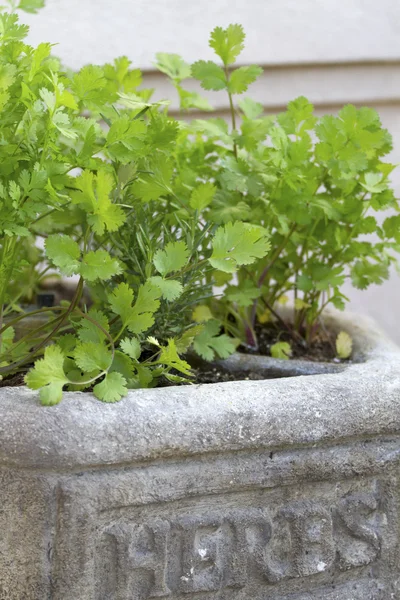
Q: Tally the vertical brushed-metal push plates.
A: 0